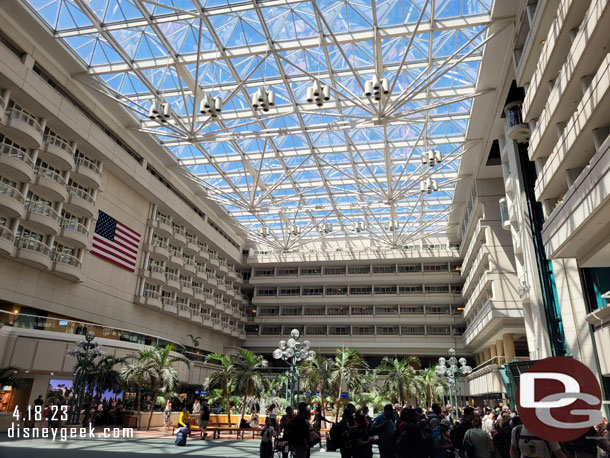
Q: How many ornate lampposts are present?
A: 3